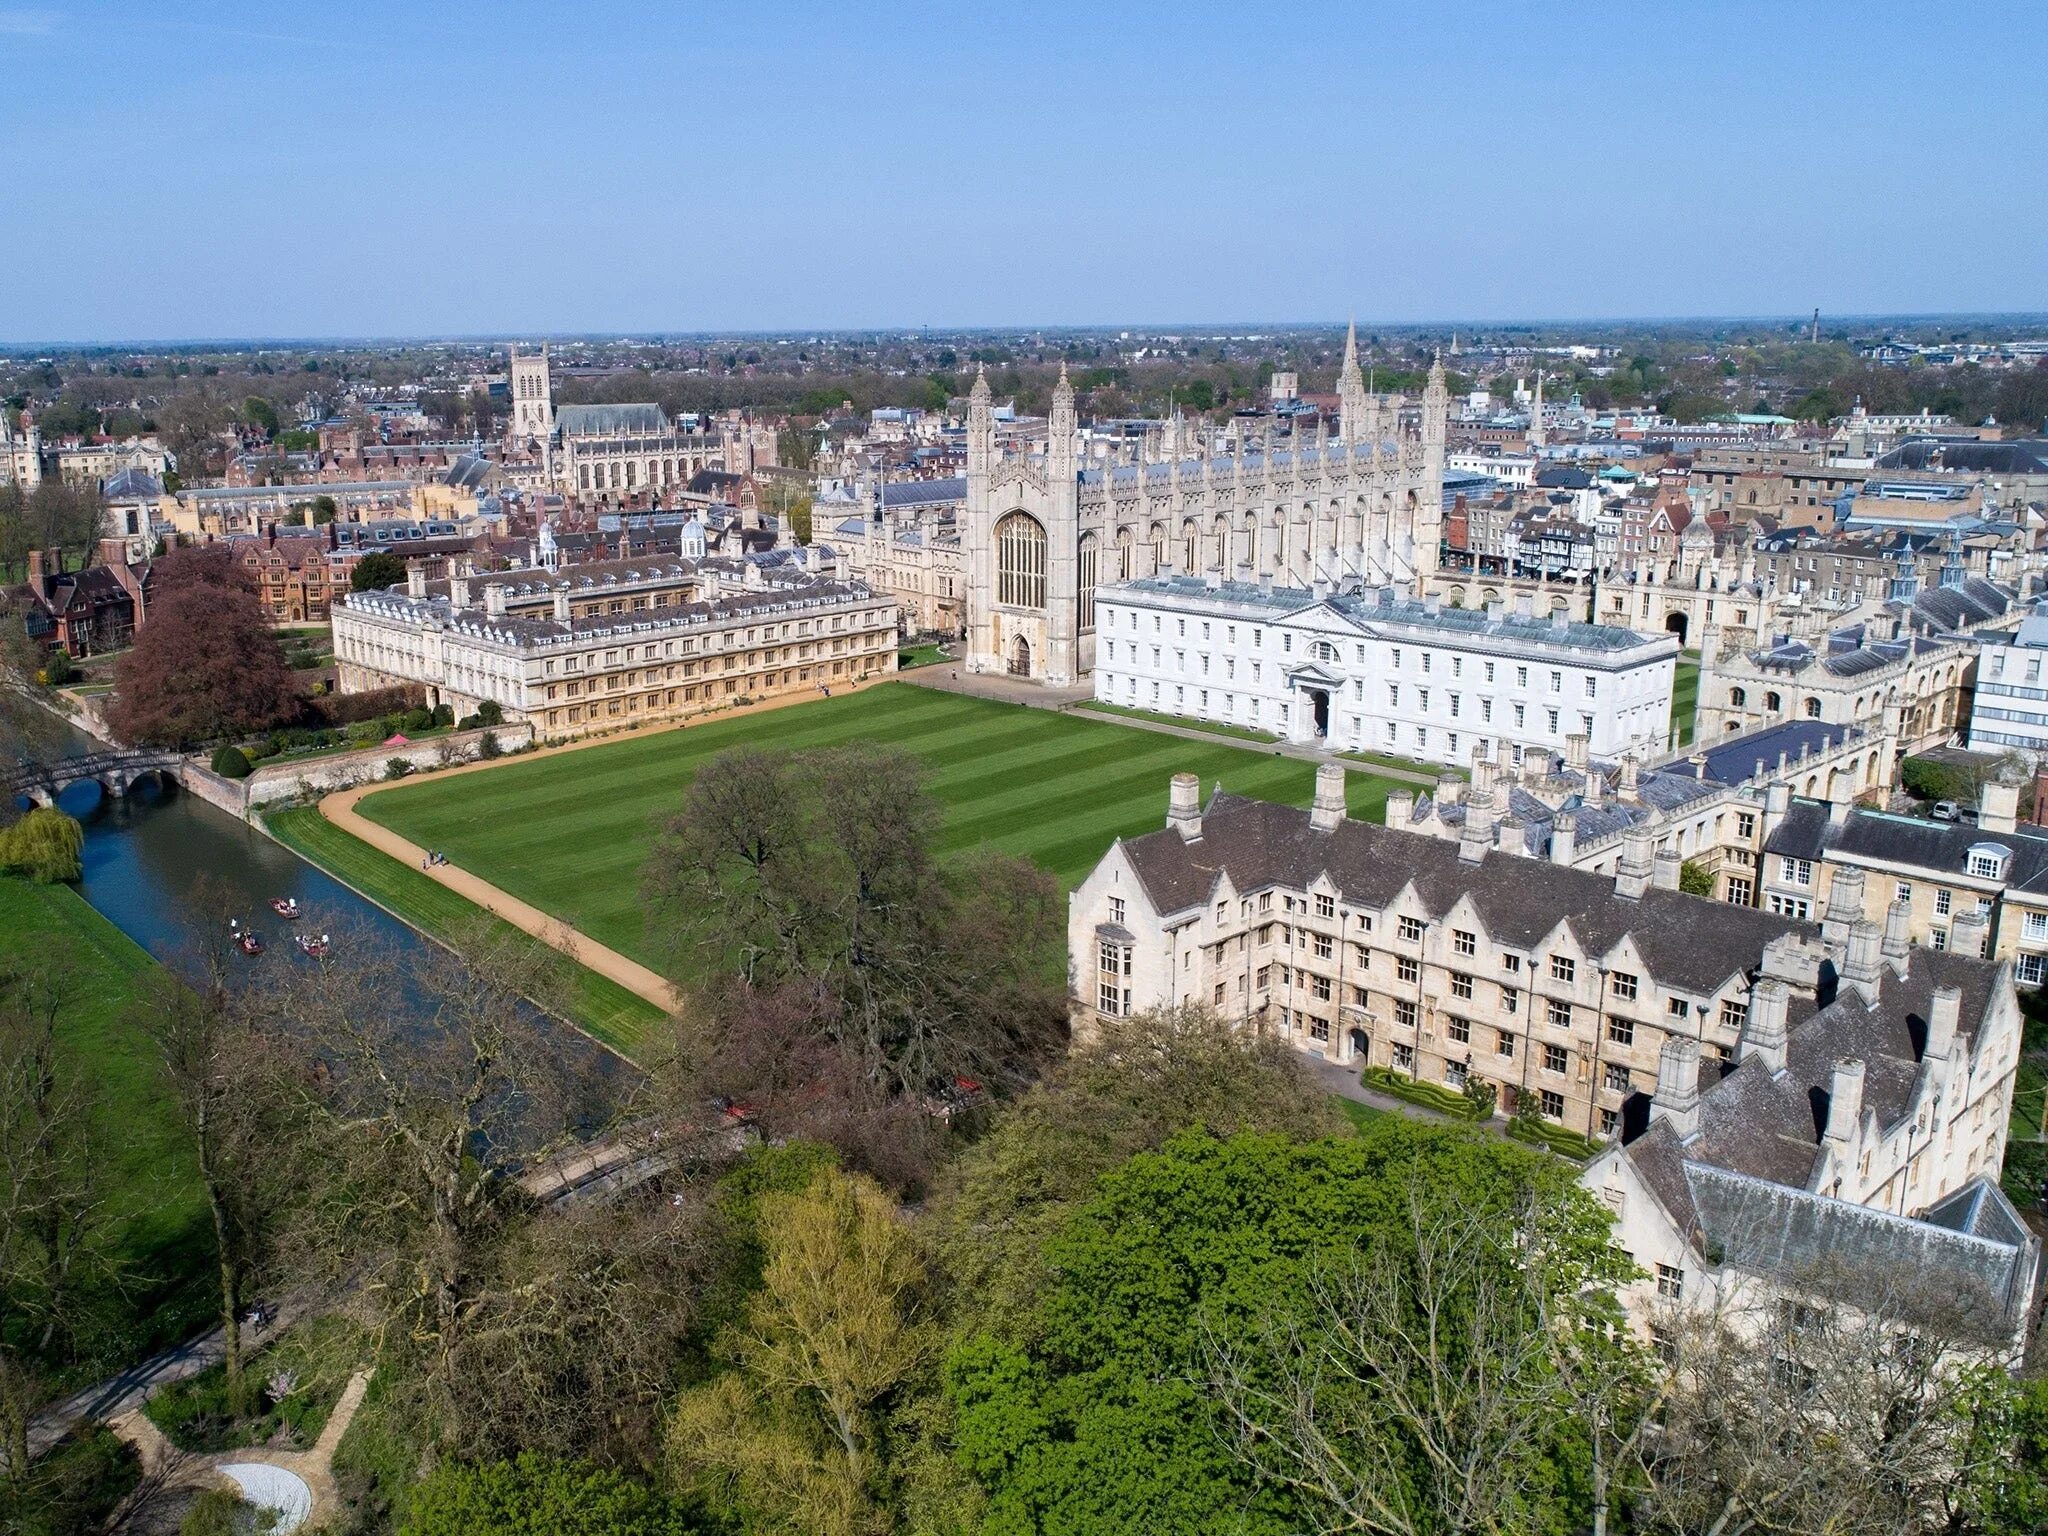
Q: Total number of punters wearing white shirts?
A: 3